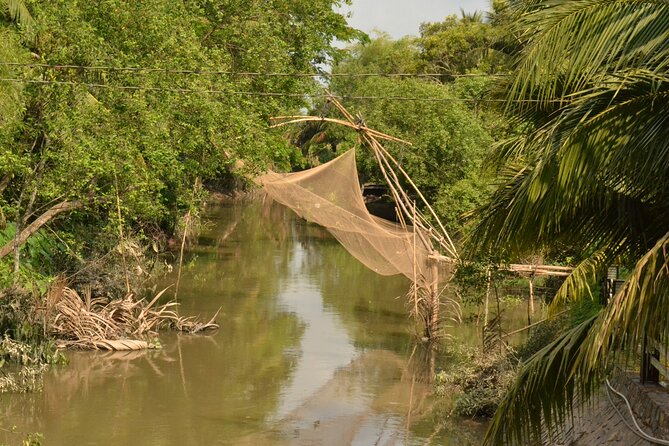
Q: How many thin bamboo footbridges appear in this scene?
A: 1